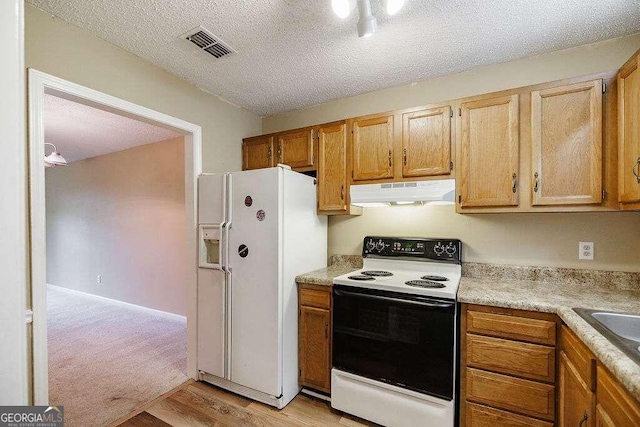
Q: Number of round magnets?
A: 3